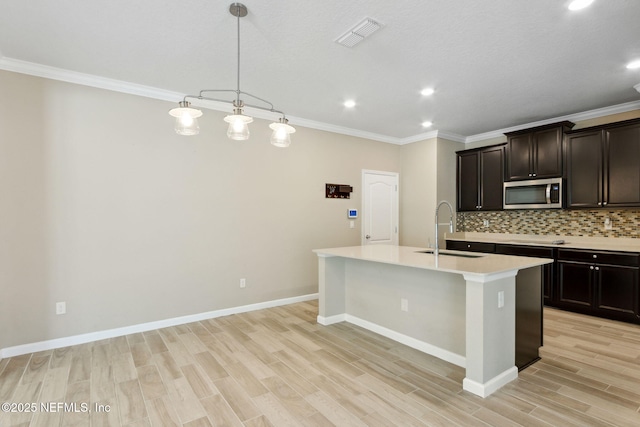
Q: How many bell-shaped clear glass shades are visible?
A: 3